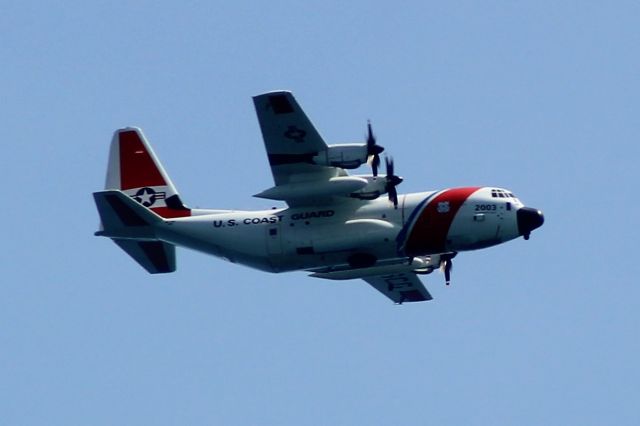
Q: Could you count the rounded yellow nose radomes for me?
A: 0